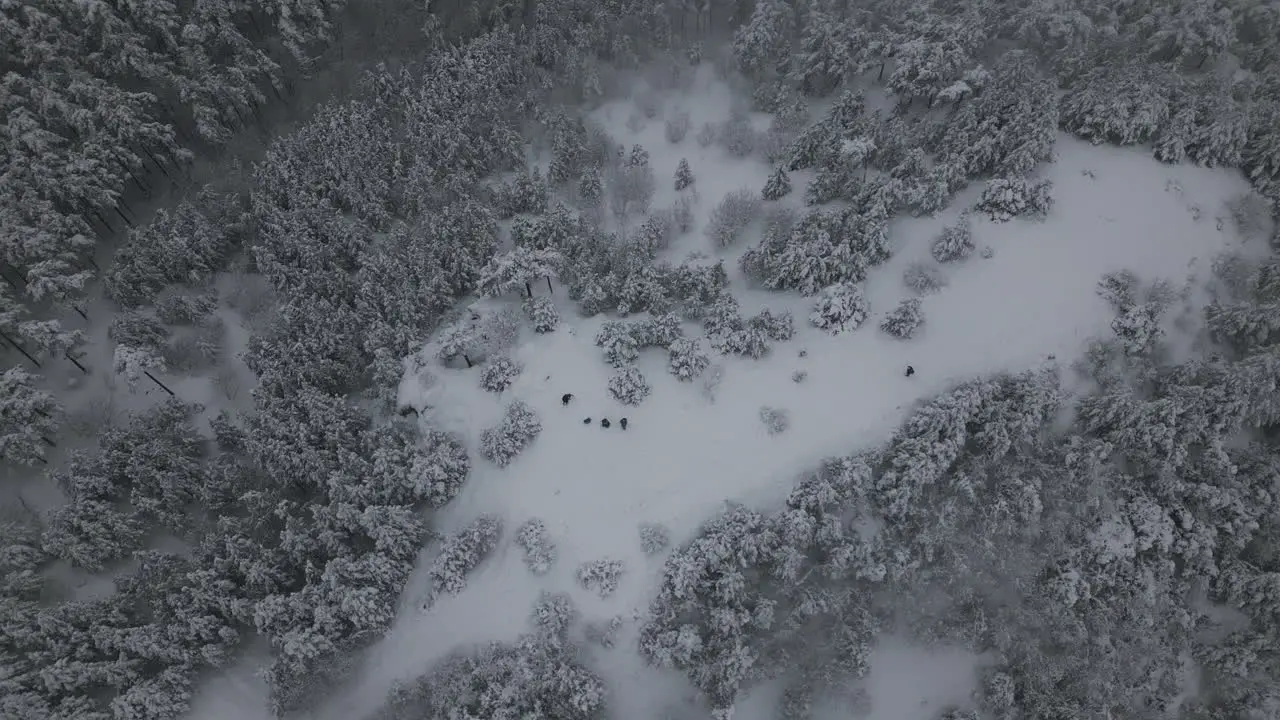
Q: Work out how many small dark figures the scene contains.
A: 5